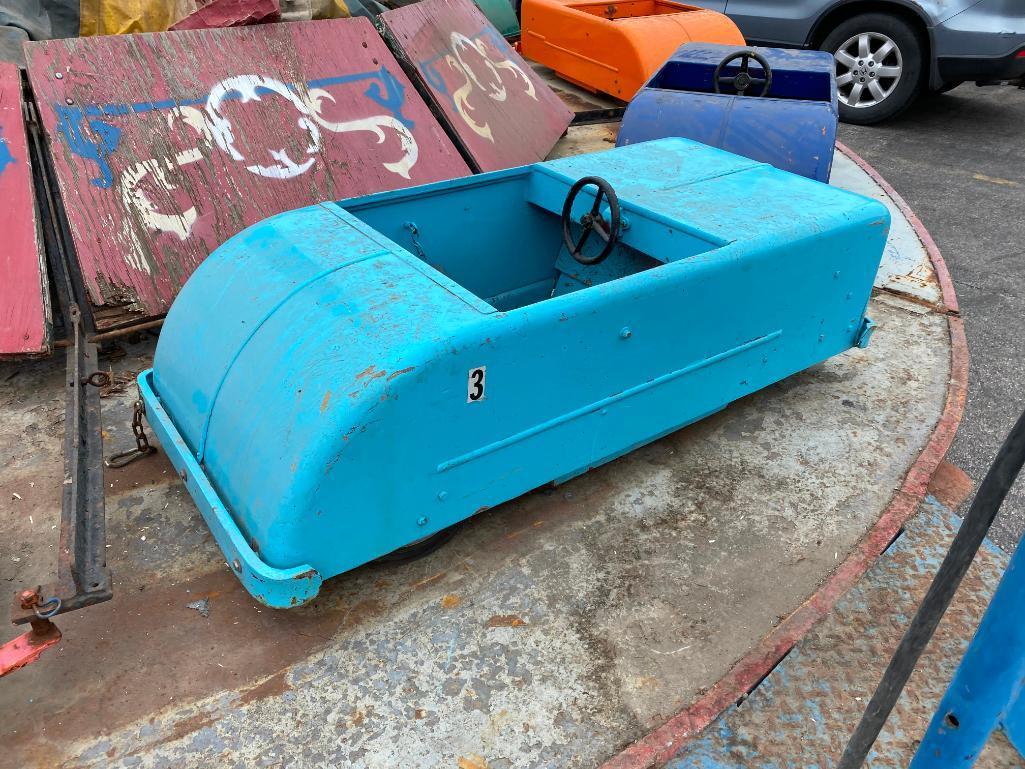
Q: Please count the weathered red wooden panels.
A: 3